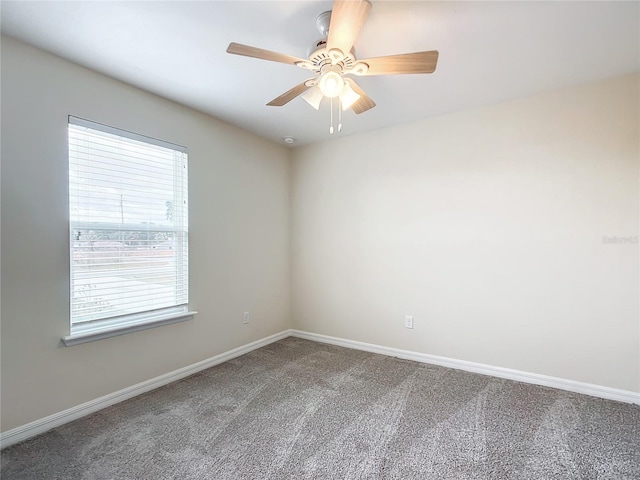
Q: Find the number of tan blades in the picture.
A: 5